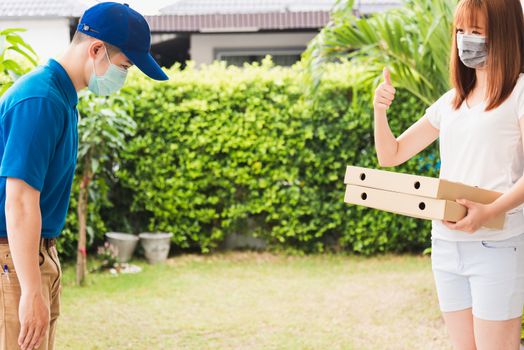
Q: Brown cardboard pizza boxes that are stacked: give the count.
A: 2